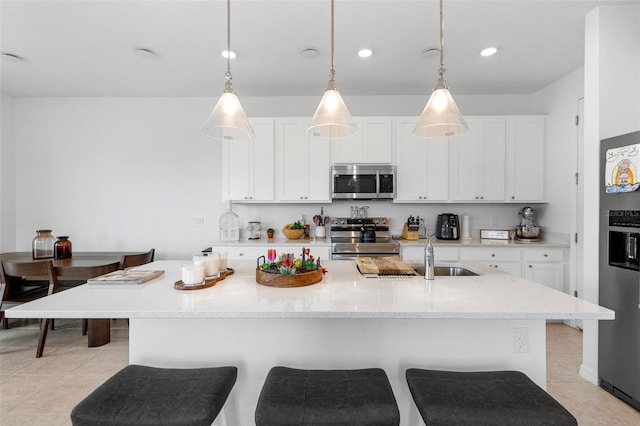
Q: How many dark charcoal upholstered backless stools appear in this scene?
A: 3